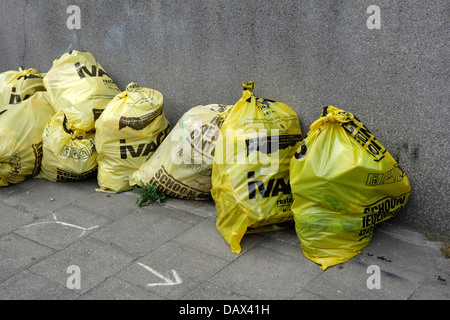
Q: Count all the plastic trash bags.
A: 8